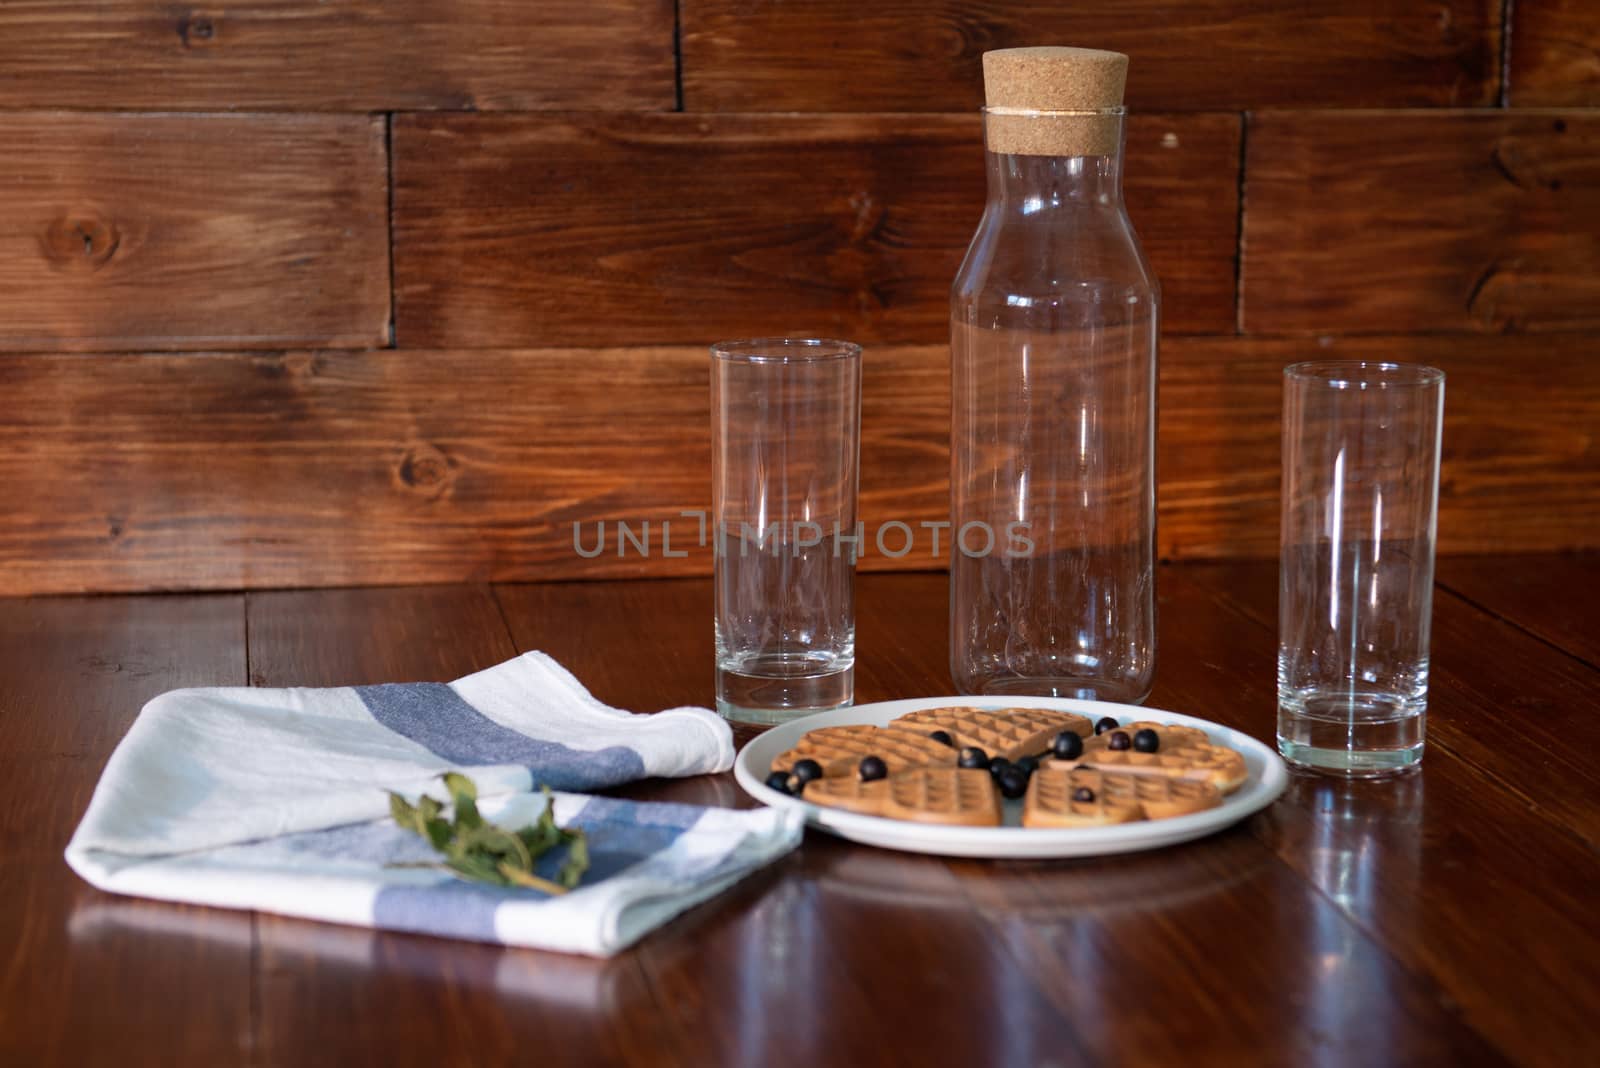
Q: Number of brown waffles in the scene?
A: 5